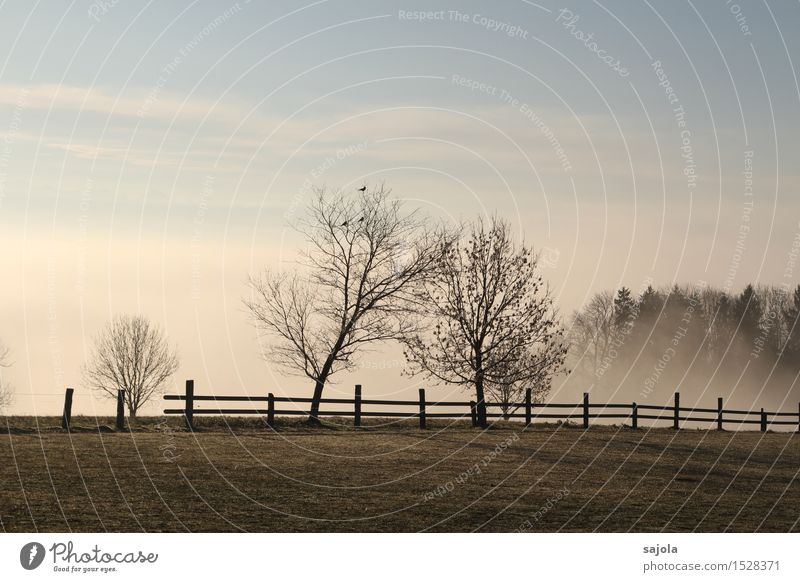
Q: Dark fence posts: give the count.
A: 14